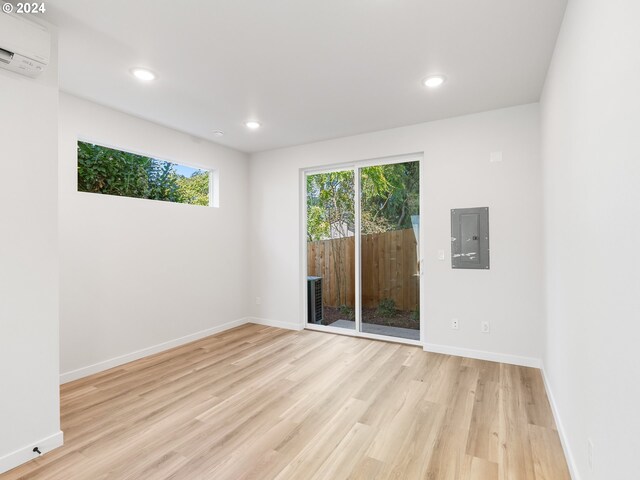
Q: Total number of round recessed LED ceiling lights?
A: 3